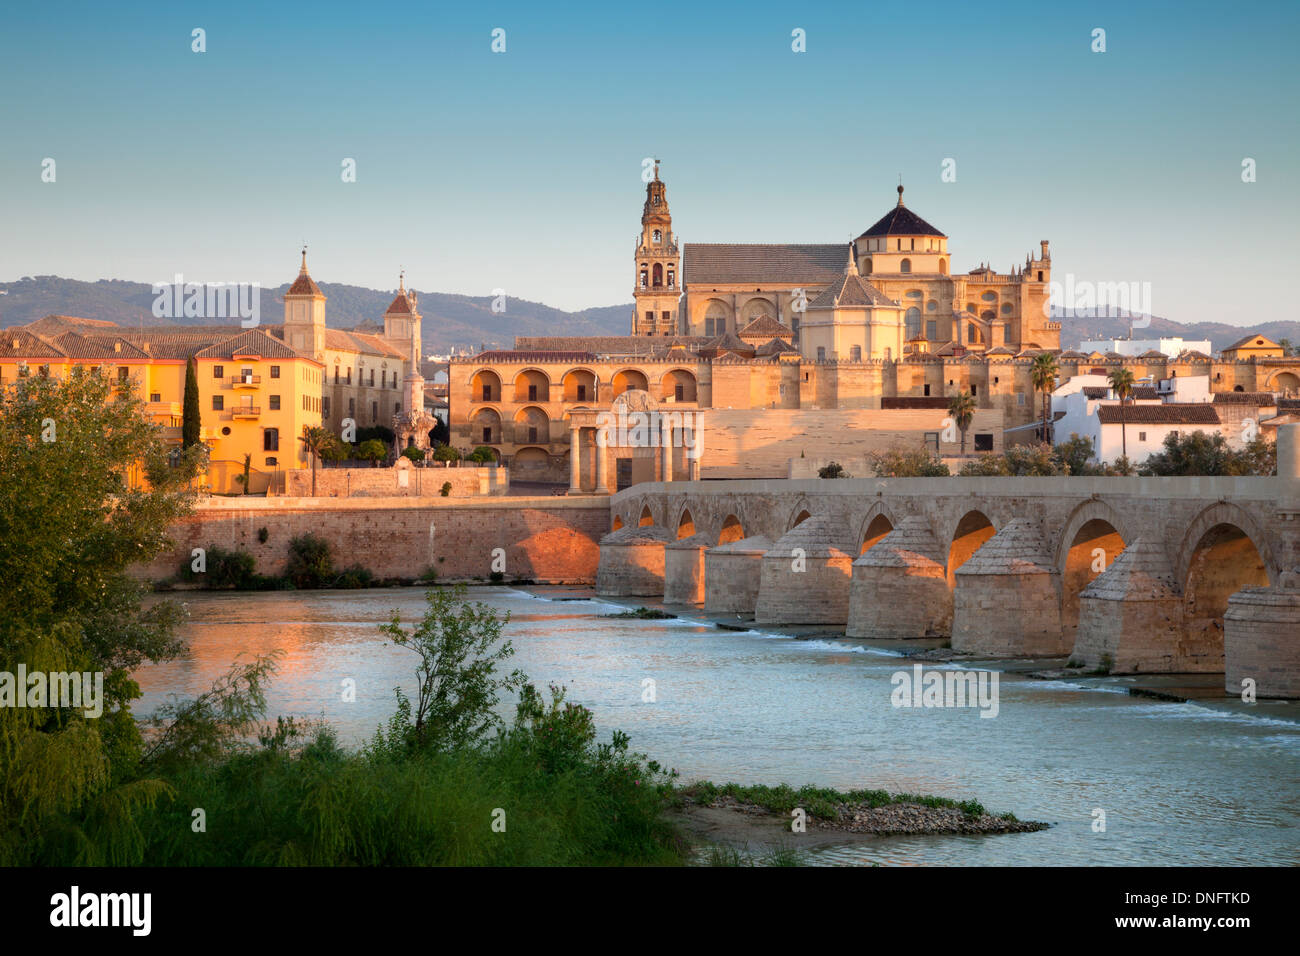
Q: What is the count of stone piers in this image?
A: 8